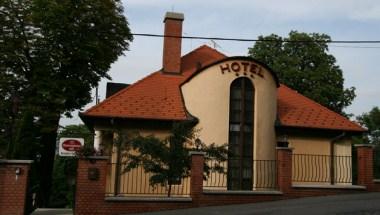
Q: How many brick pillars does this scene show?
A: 5